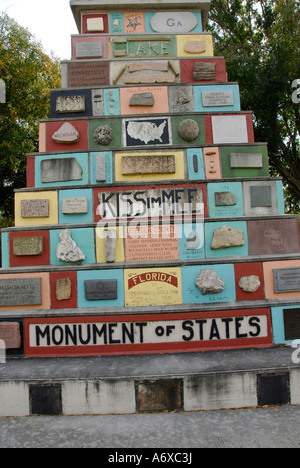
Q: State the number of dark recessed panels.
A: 3